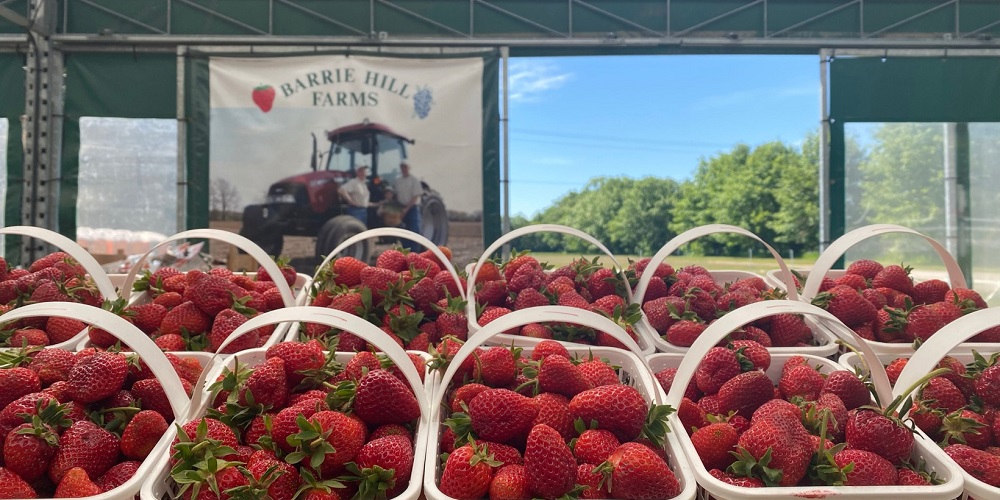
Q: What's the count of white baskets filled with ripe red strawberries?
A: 11